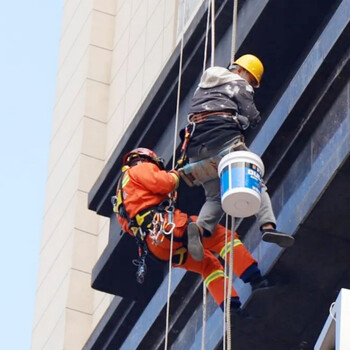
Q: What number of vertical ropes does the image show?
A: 4